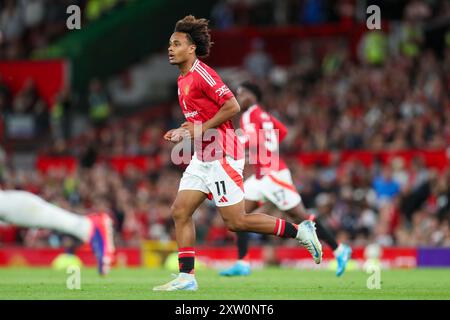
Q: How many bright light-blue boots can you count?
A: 2